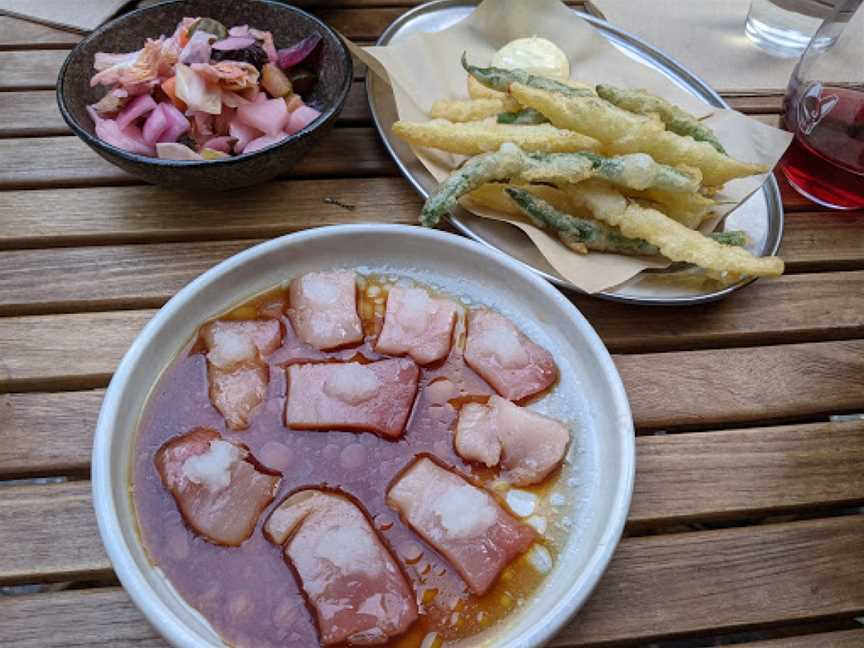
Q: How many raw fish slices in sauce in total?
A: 9